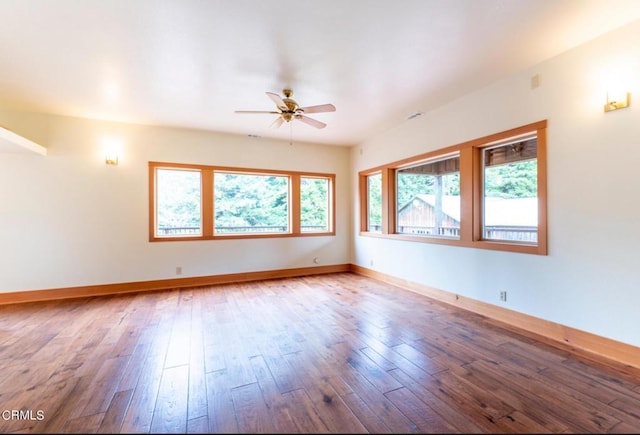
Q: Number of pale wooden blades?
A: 5